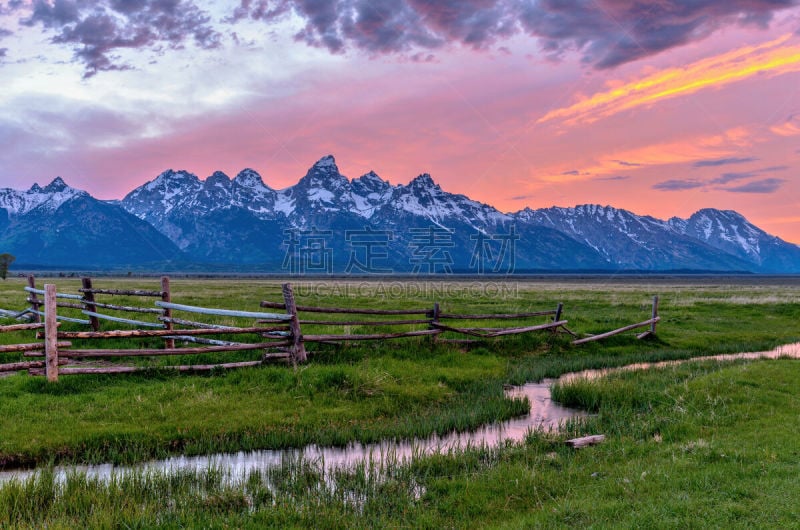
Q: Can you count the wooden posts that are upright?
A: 8